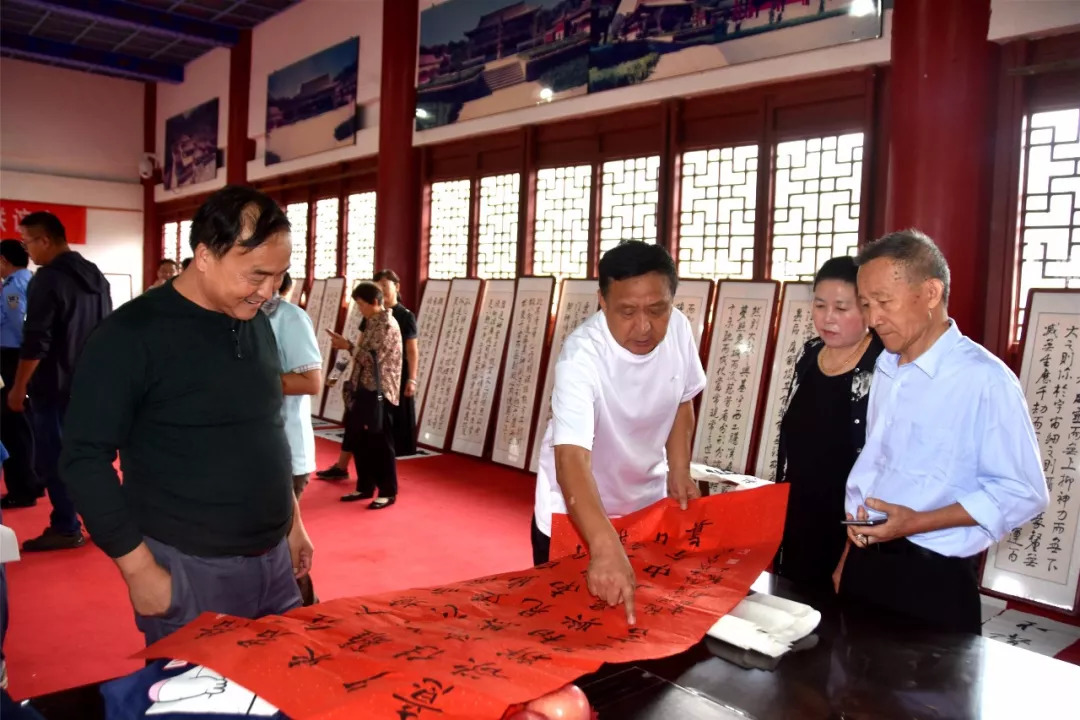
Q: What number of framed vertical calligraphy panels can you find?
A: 13